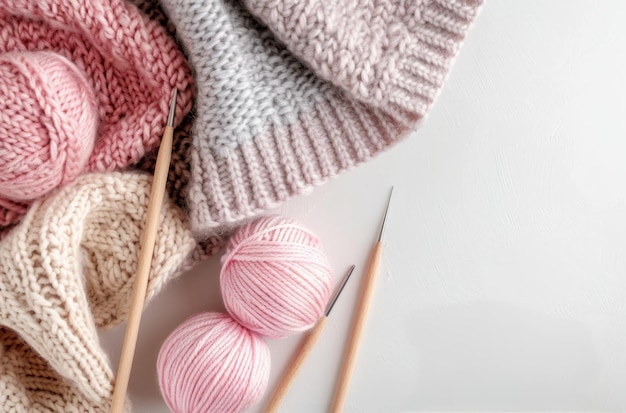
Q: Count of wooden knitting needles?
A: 3